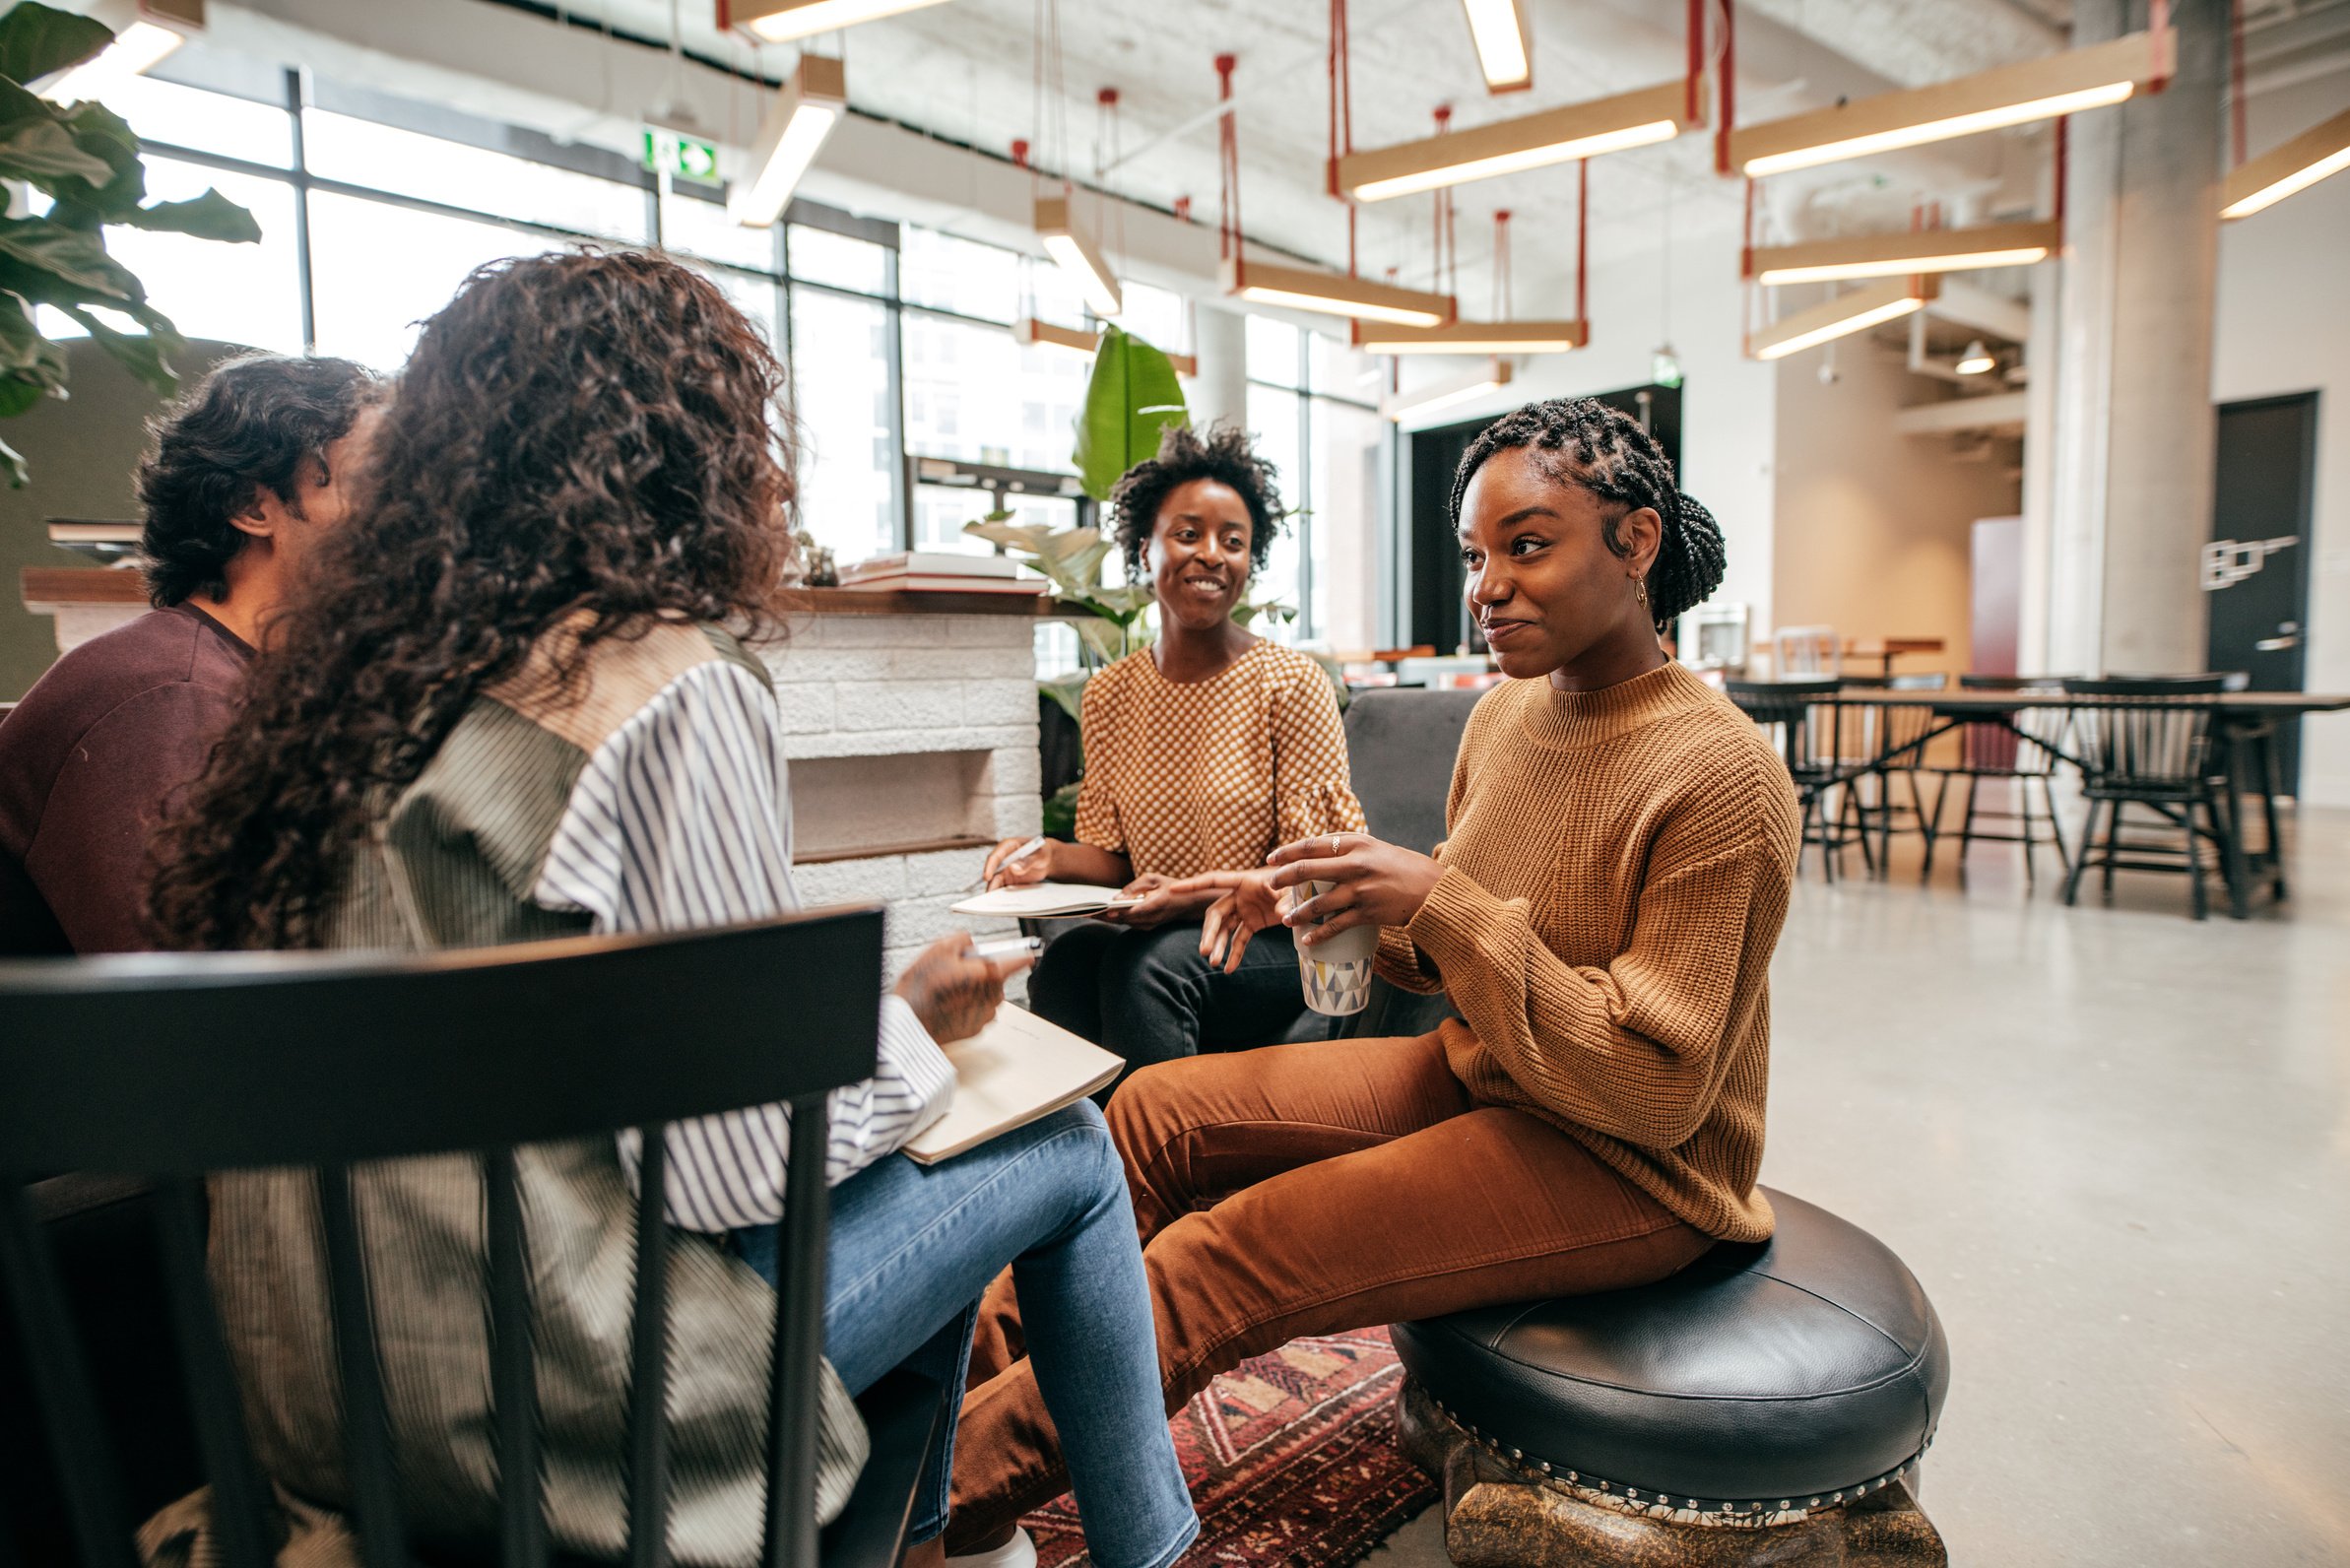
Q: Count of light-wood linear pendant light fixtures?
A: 14